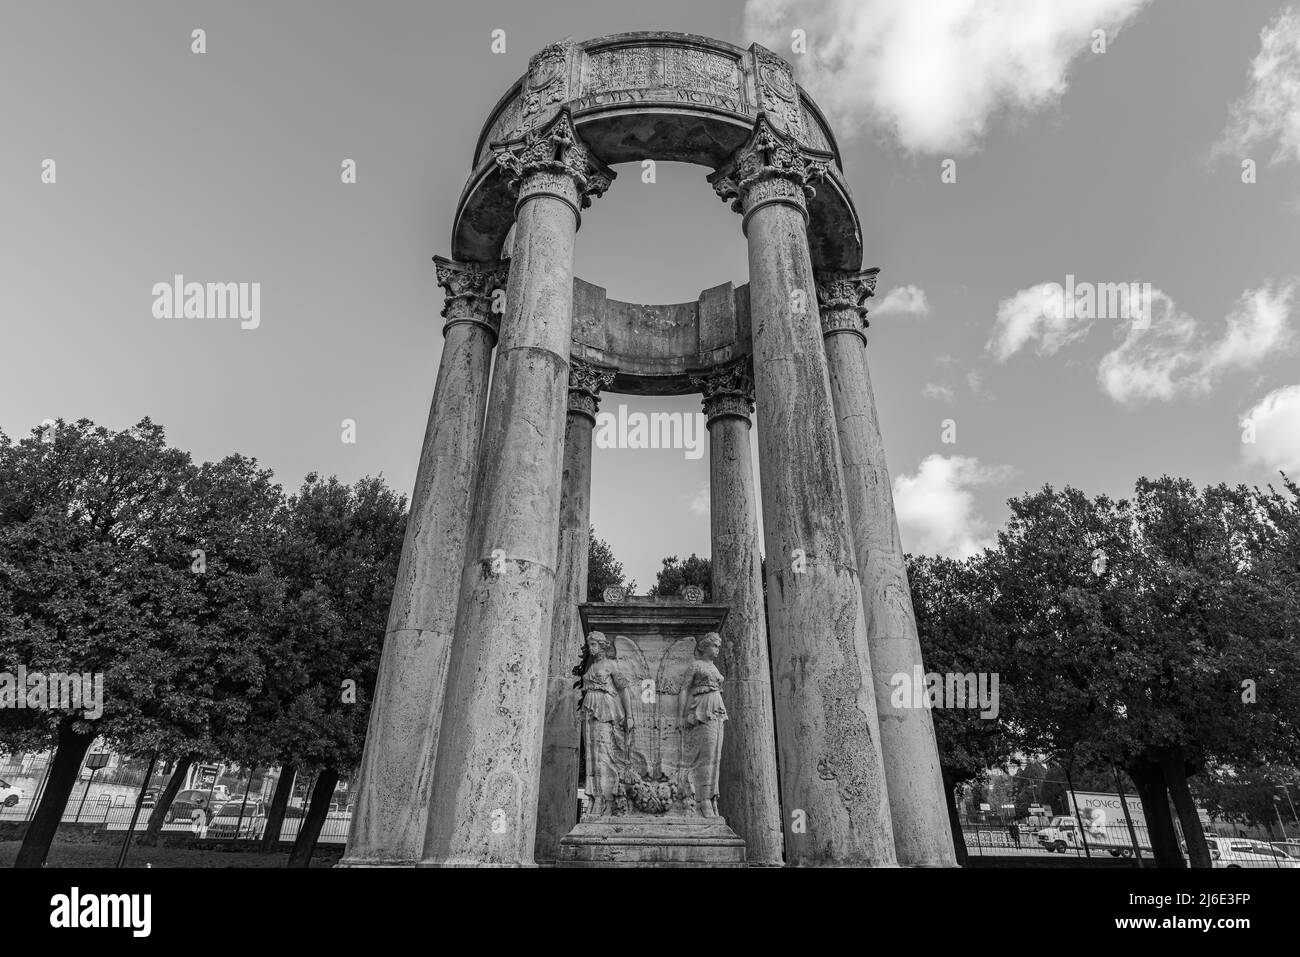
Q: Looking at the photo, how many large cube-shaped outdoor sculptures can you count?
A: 0